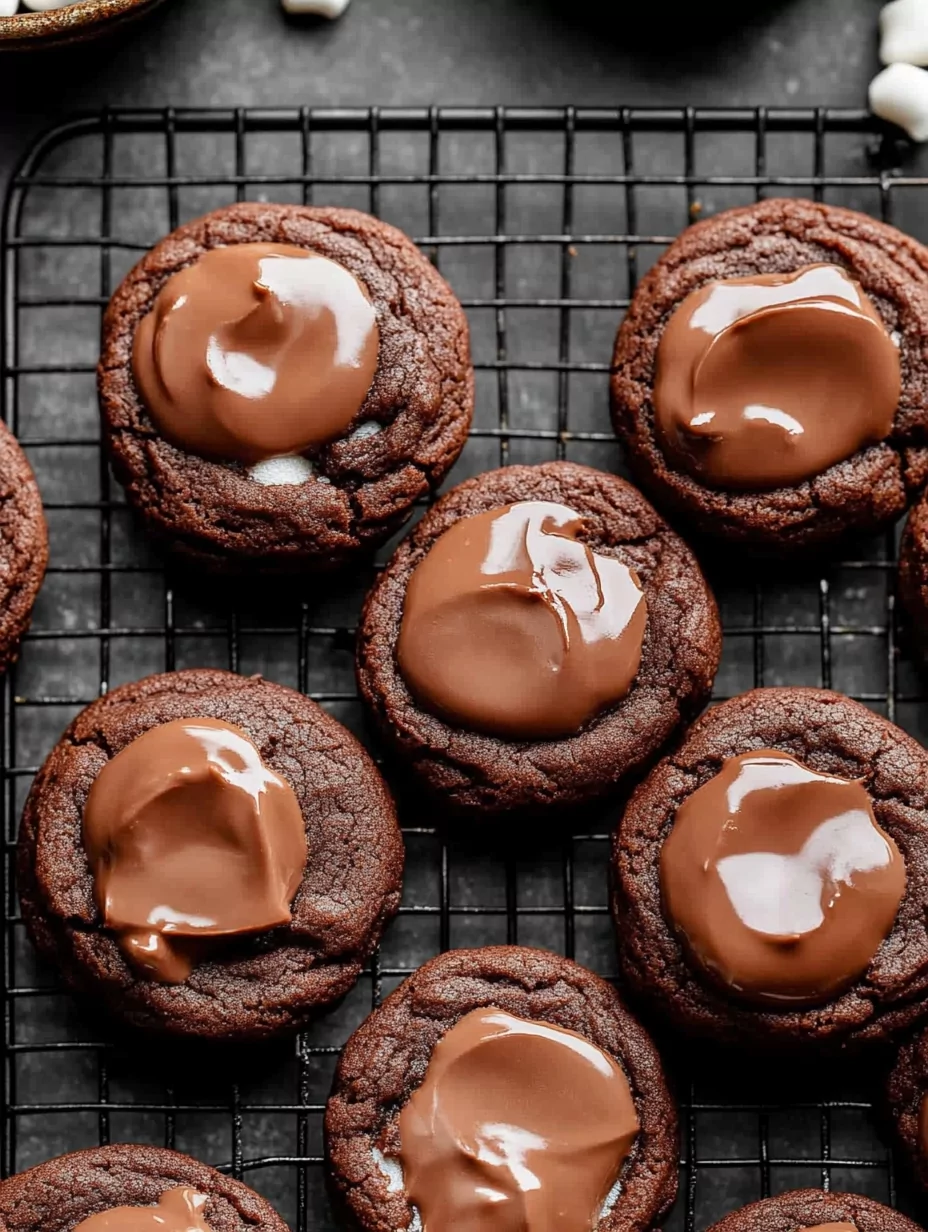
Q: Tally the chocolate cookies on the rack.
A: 11